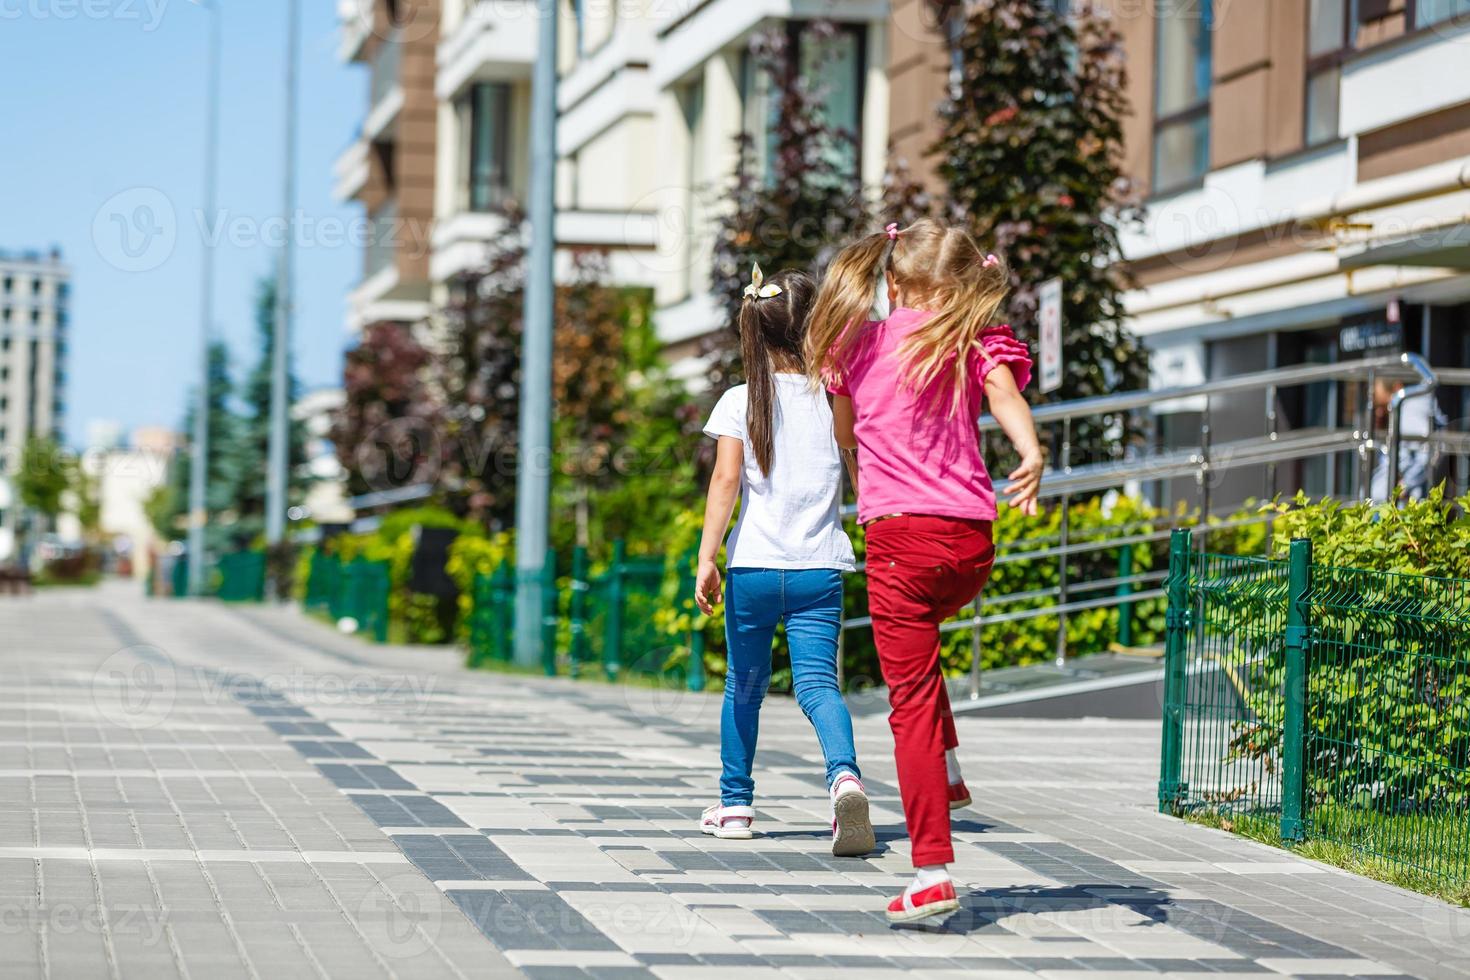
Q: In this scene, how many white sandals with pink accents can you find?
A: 2